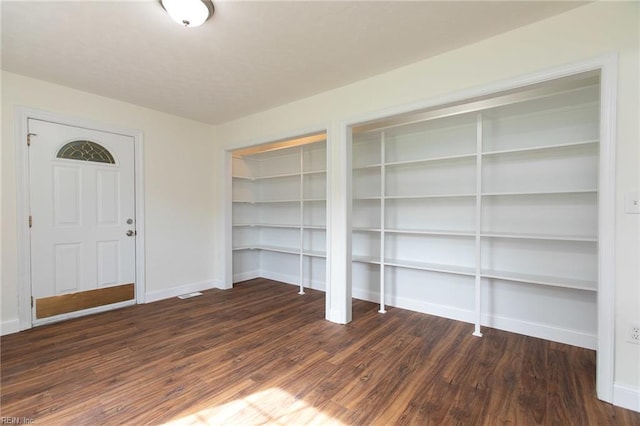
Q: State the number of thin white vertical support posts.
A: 3